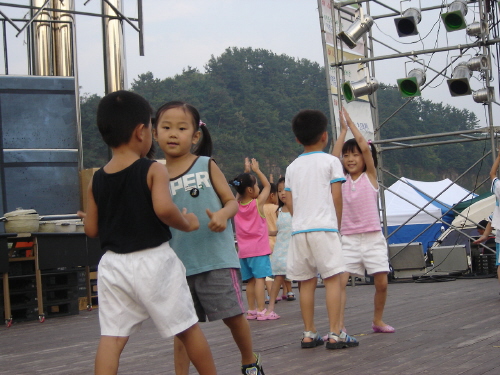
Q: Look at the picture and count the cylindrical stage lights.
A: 9